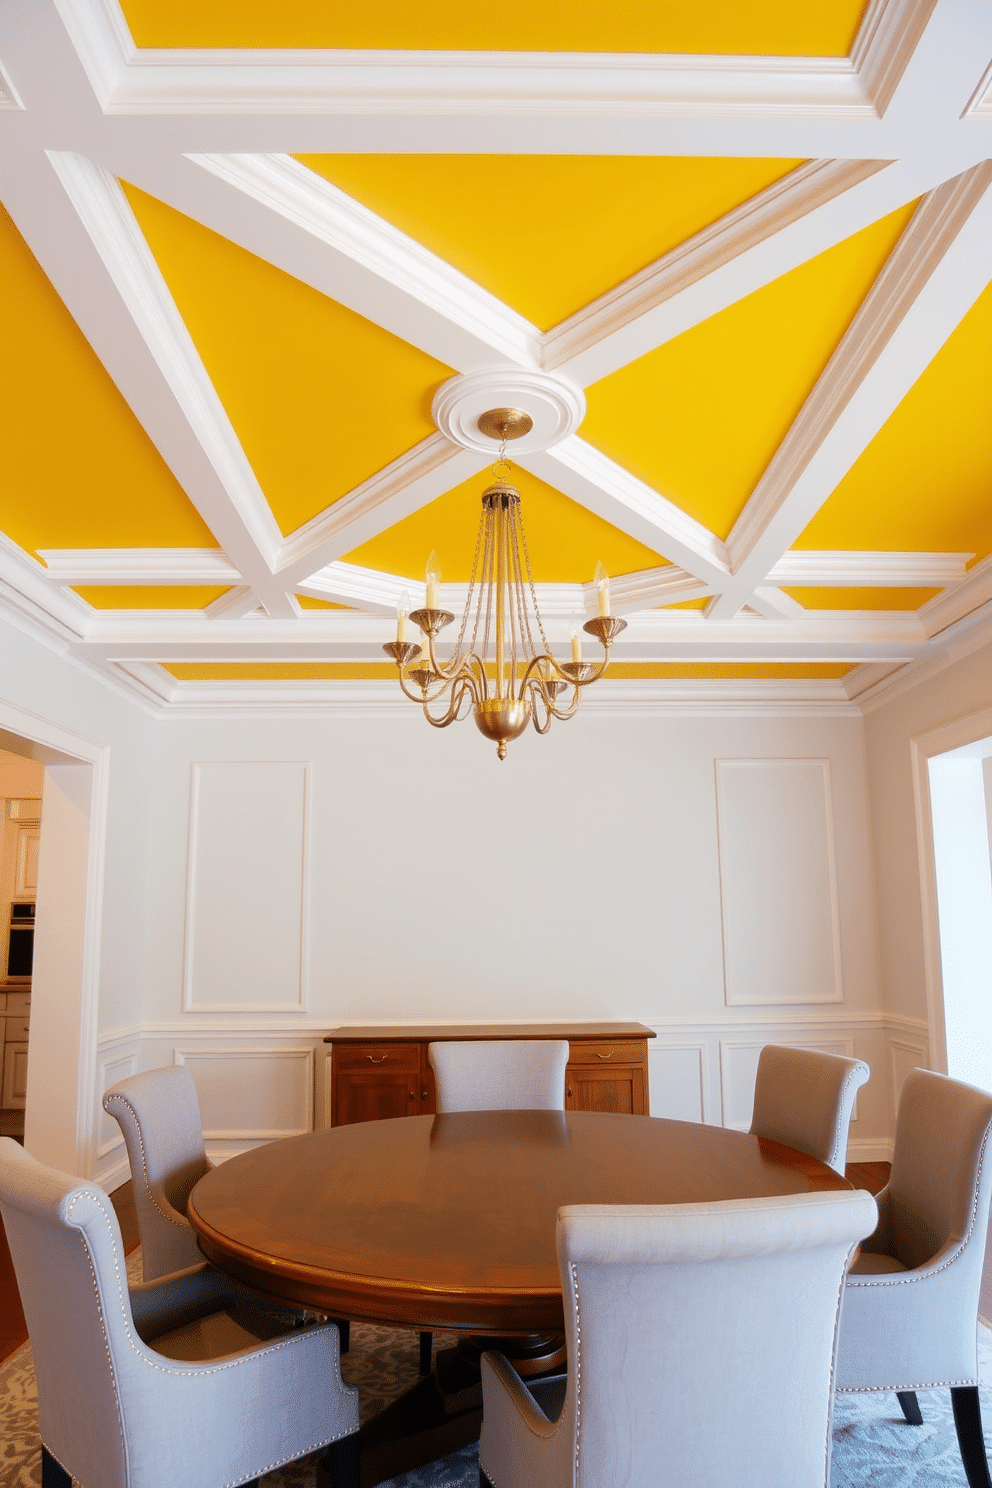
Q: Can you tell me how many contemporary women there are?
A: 0